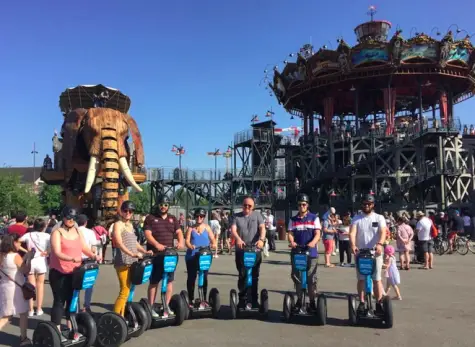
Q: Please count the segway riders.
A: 7